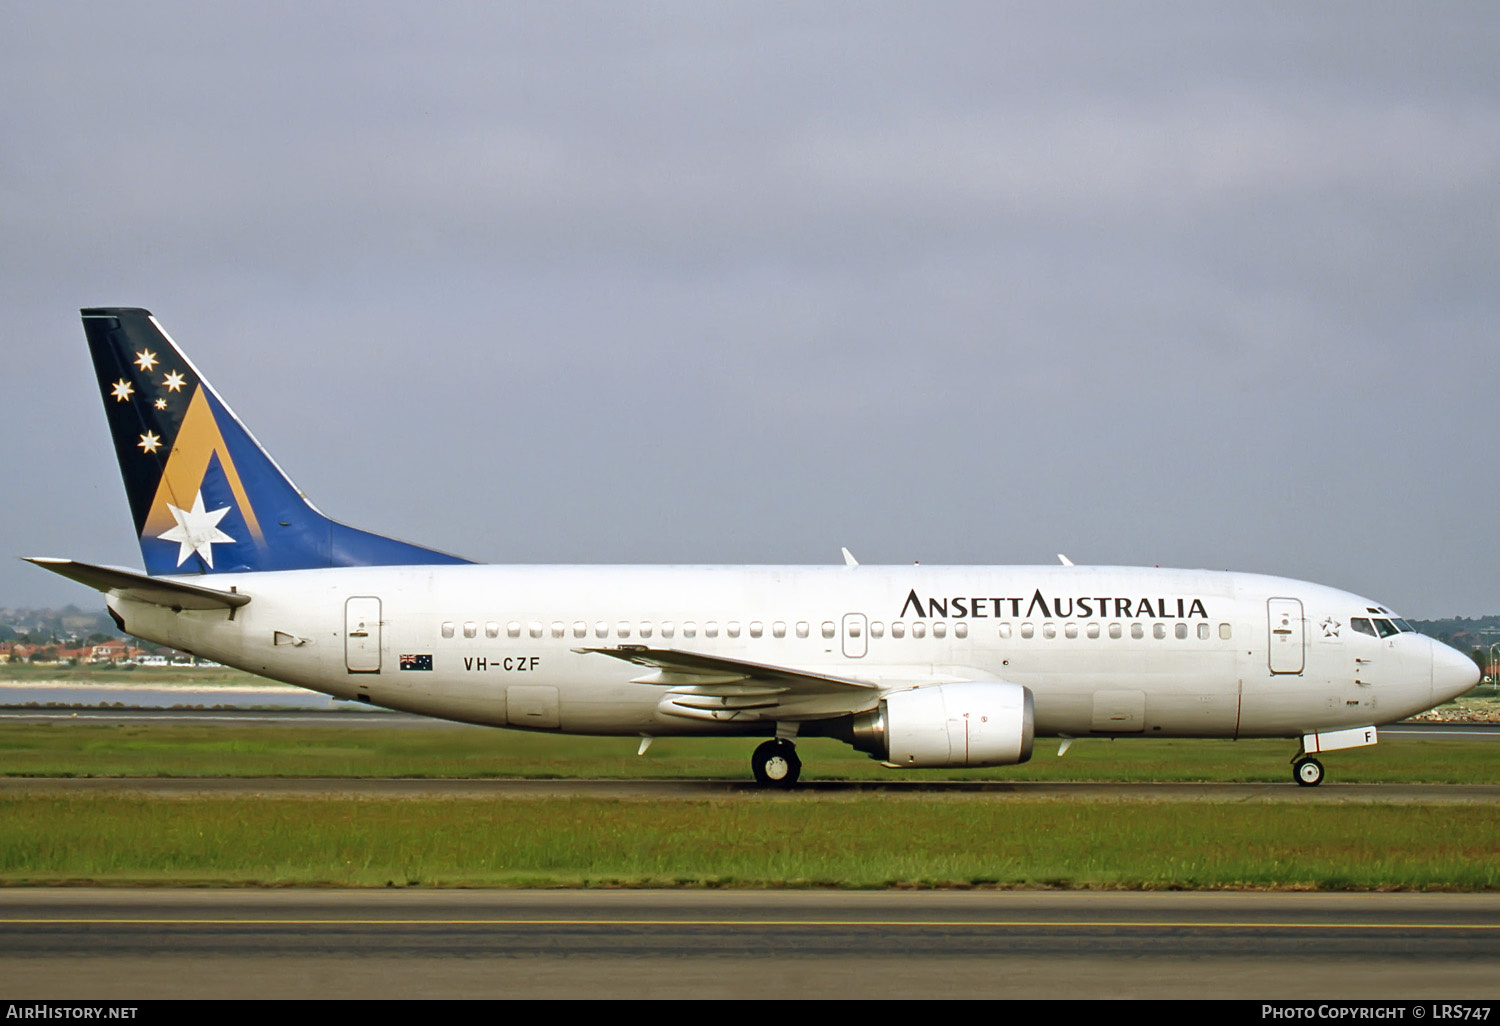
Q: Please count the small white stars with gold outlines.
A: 5